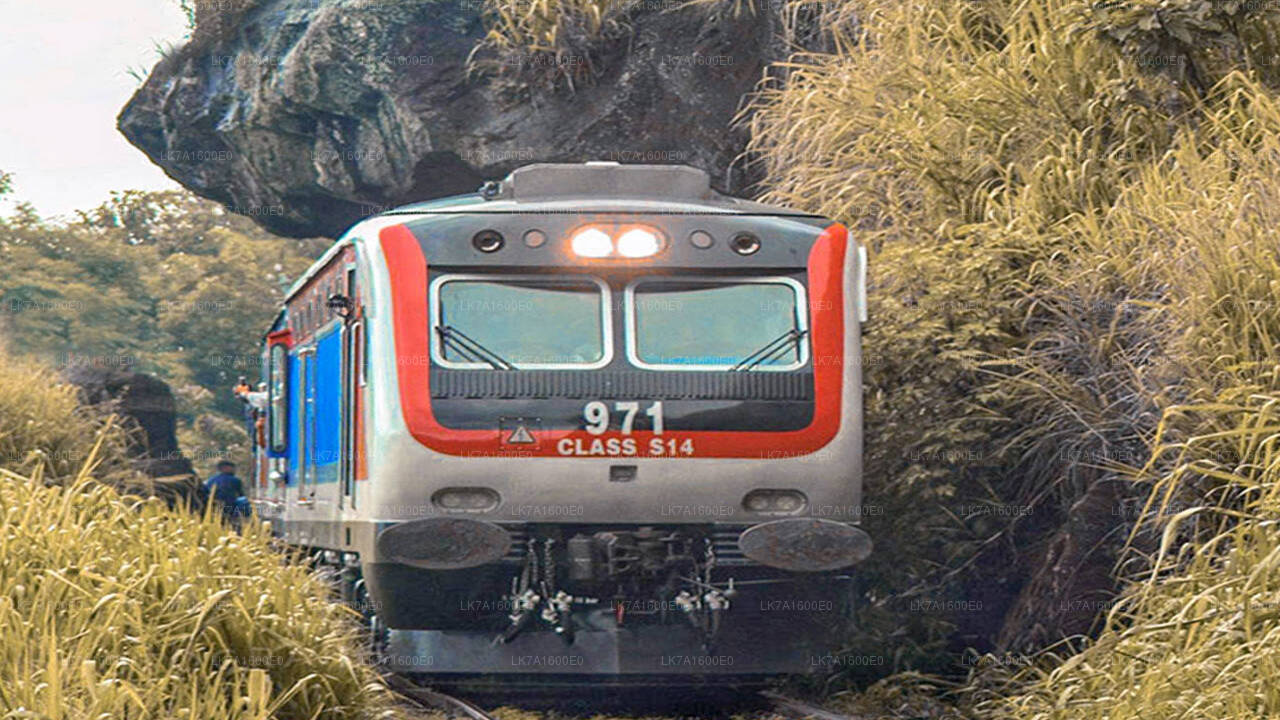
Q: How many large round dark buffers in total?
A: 2